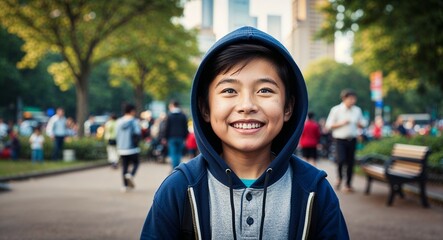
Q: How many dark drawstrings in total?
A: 2